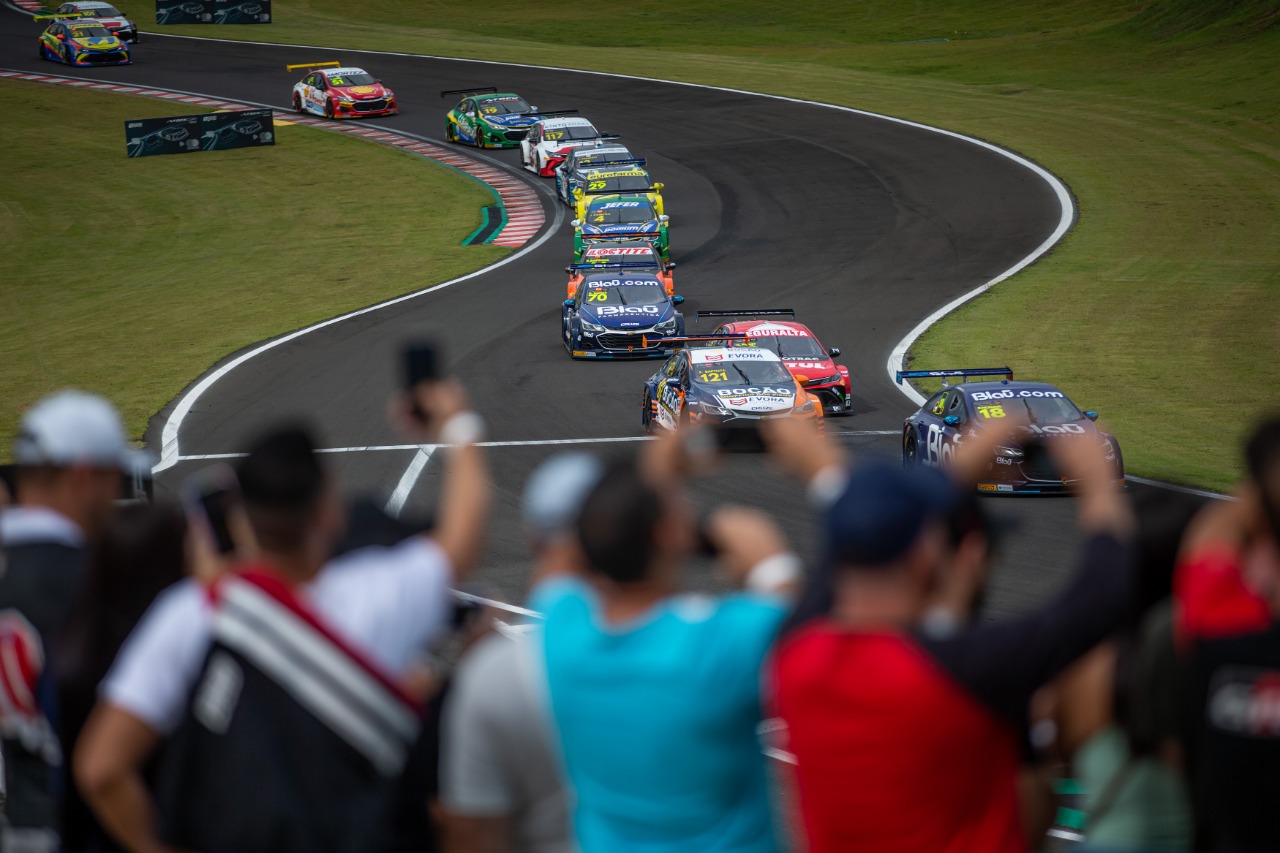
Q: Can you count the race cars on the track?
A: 13